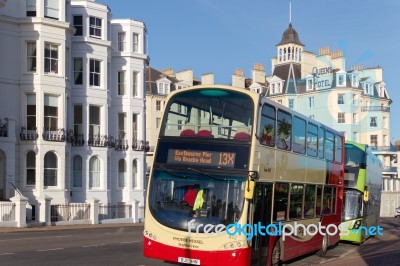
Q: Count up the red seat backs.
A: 3